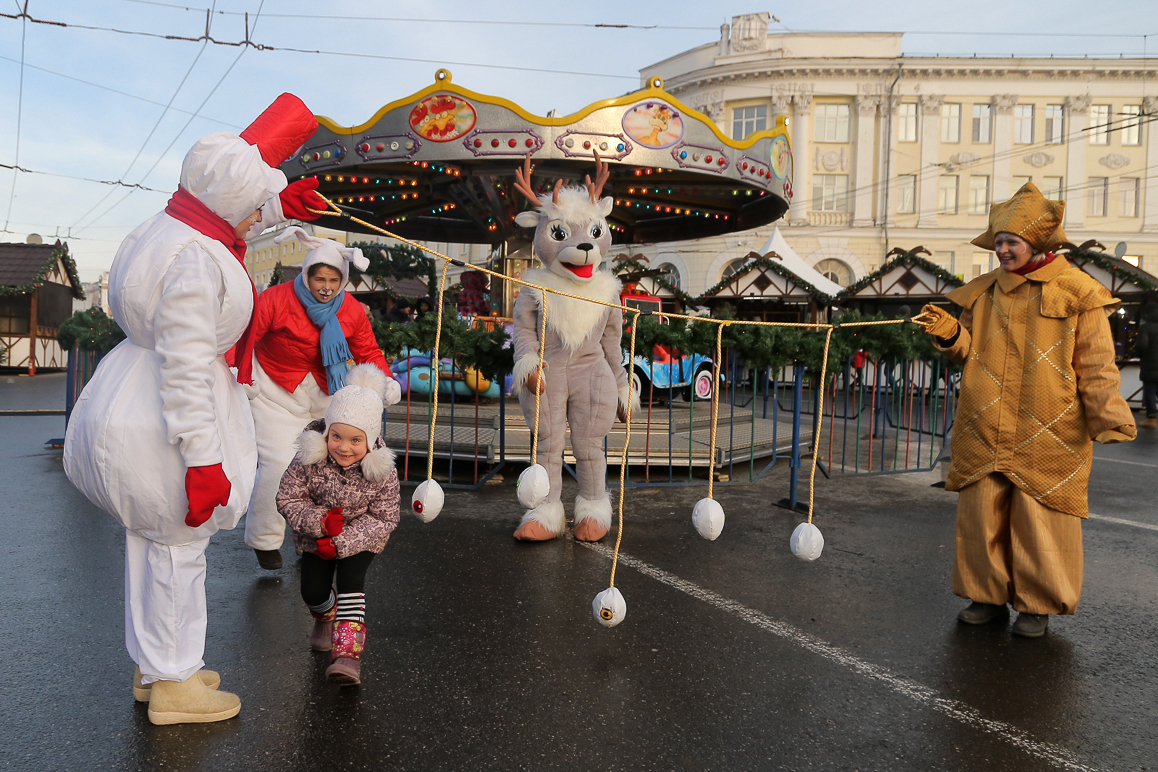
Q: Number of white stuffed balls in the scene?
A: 5